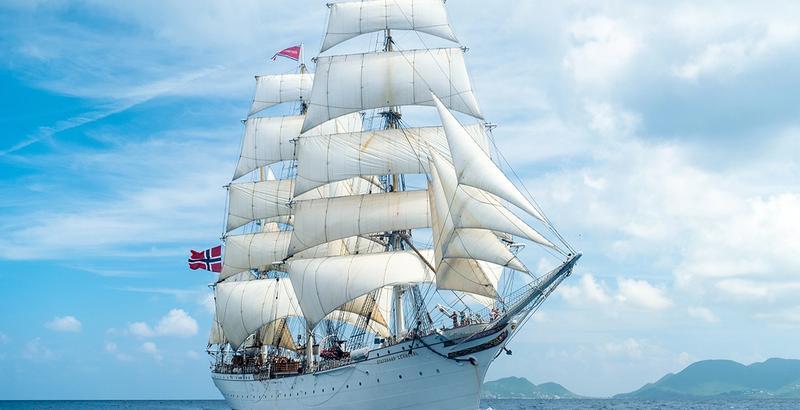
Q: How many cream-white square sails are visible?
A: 10